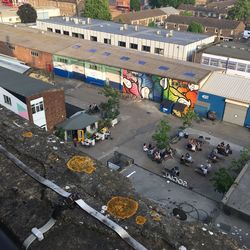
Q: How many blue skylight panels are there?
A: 7